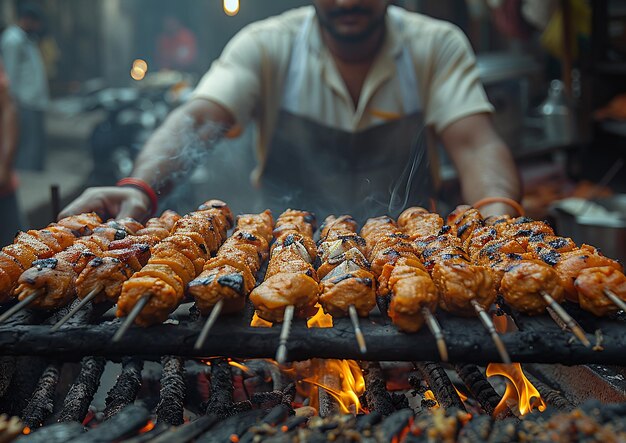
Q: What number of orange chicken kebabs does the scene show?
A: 11